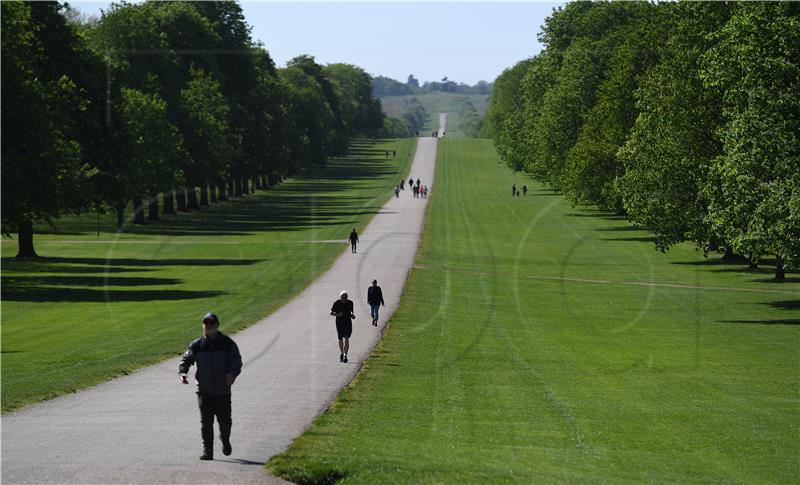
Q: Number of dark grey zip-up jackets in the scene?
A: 1